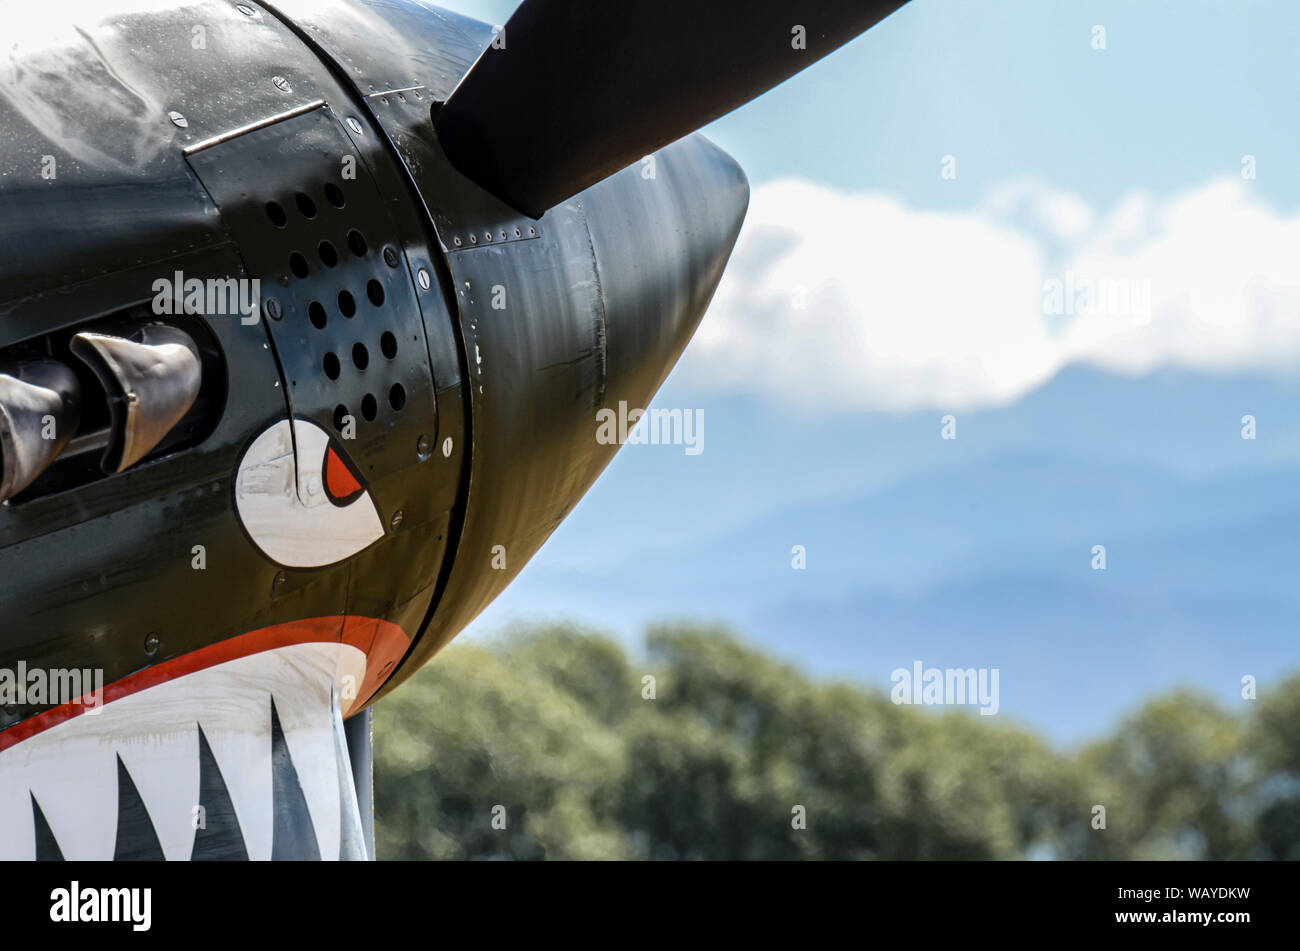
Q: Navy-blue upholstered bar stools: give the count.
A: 0